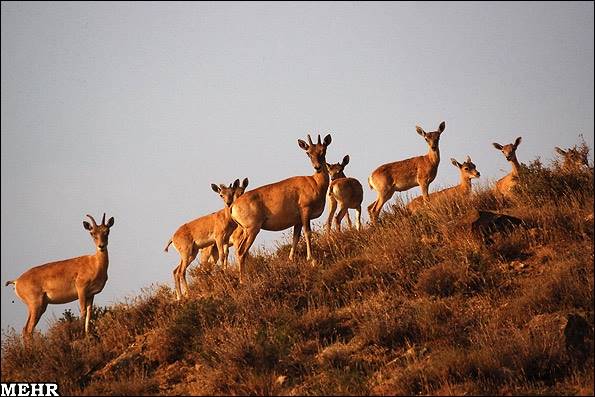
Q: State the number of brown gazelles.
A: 9